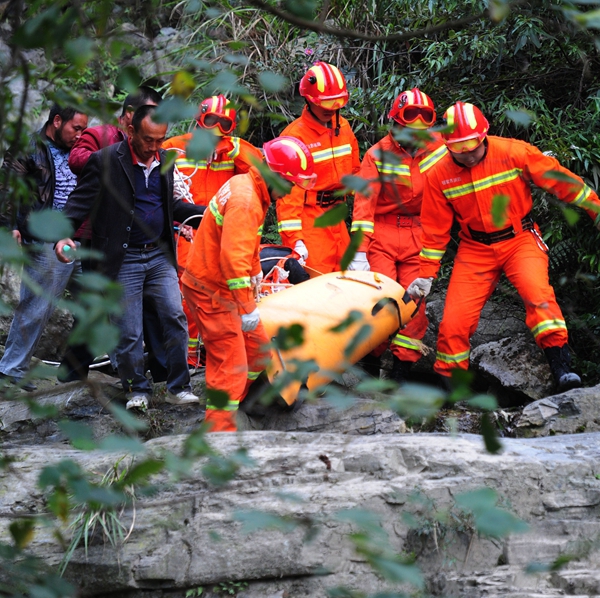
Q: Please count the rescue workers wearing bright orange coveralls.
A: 5